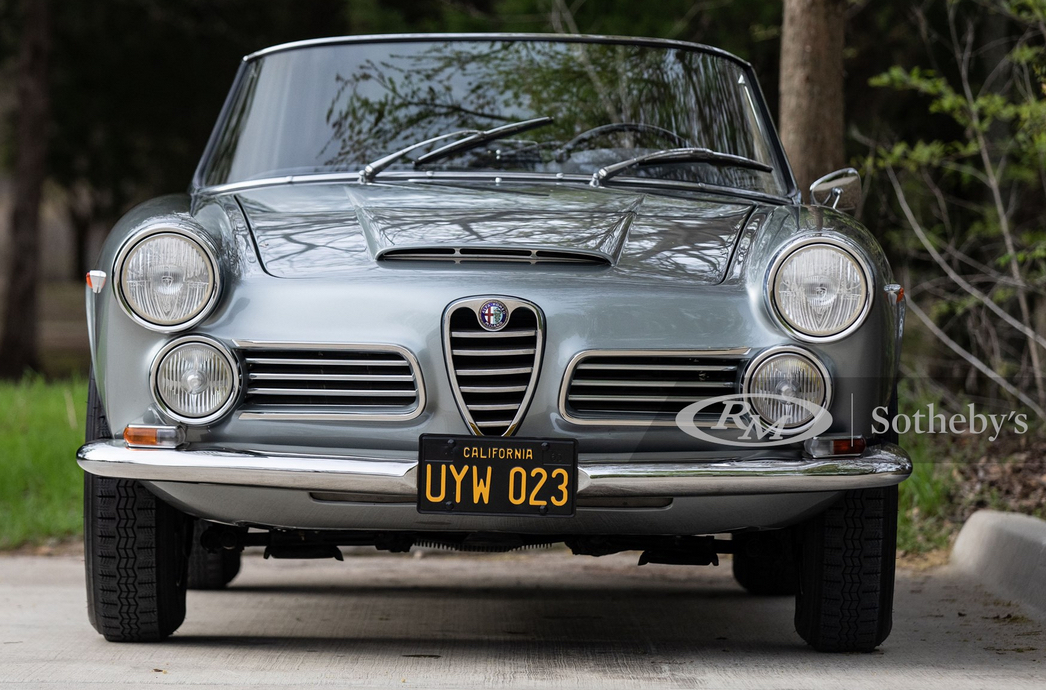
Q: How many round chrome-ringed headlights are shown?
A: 4